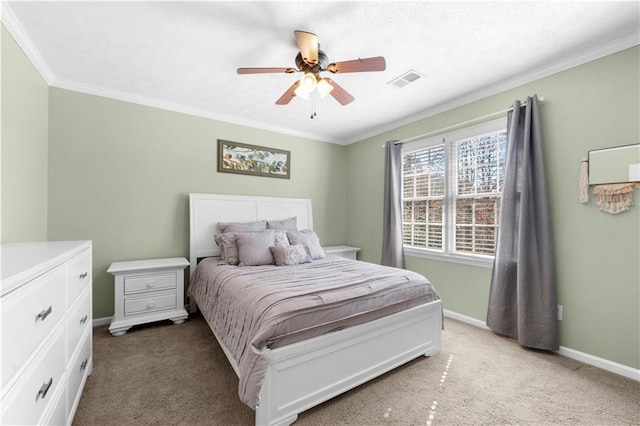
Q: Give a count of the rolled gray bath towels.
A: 0